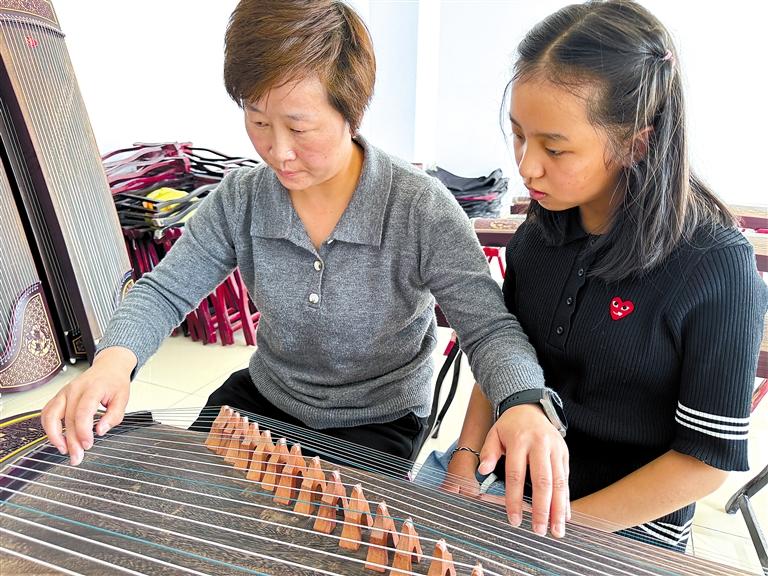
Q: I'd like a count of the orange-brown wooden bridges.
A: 15